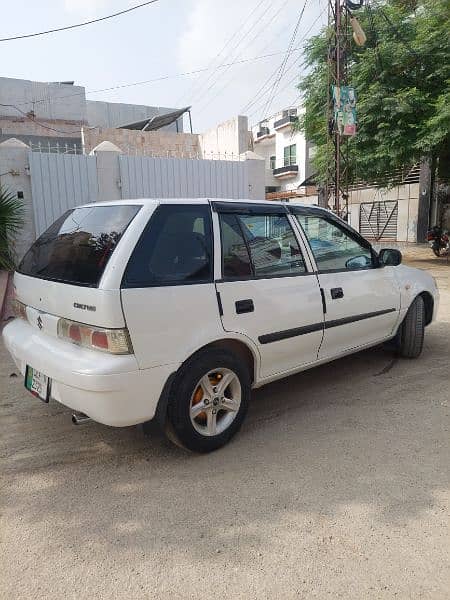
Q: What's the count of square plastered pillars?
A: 3